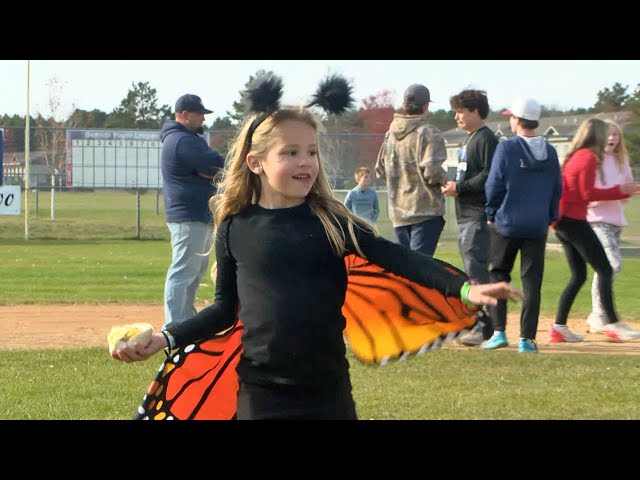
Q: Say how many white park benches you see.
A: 0